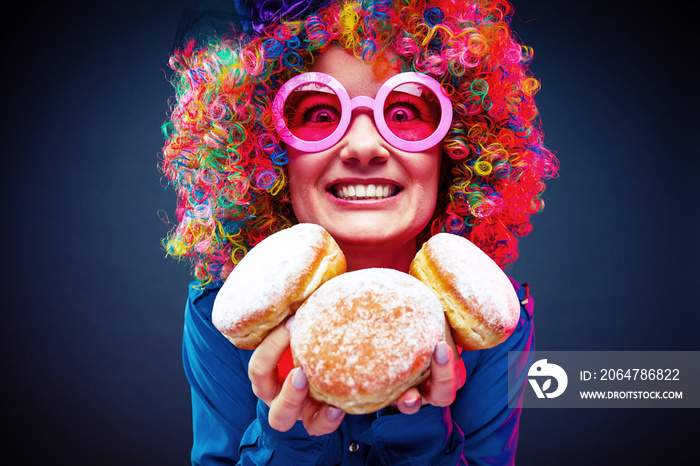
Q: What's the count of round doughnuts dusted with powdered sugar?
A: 3